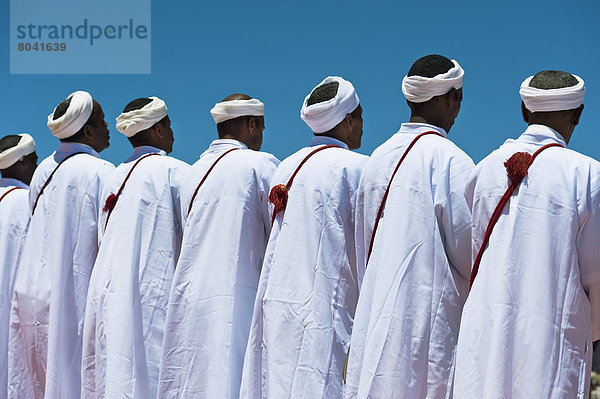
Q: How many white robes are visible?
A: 7